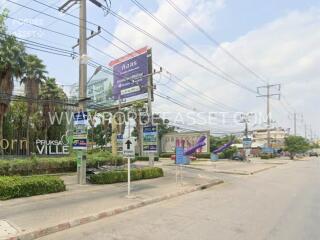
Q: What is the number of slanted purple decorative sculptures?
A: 2